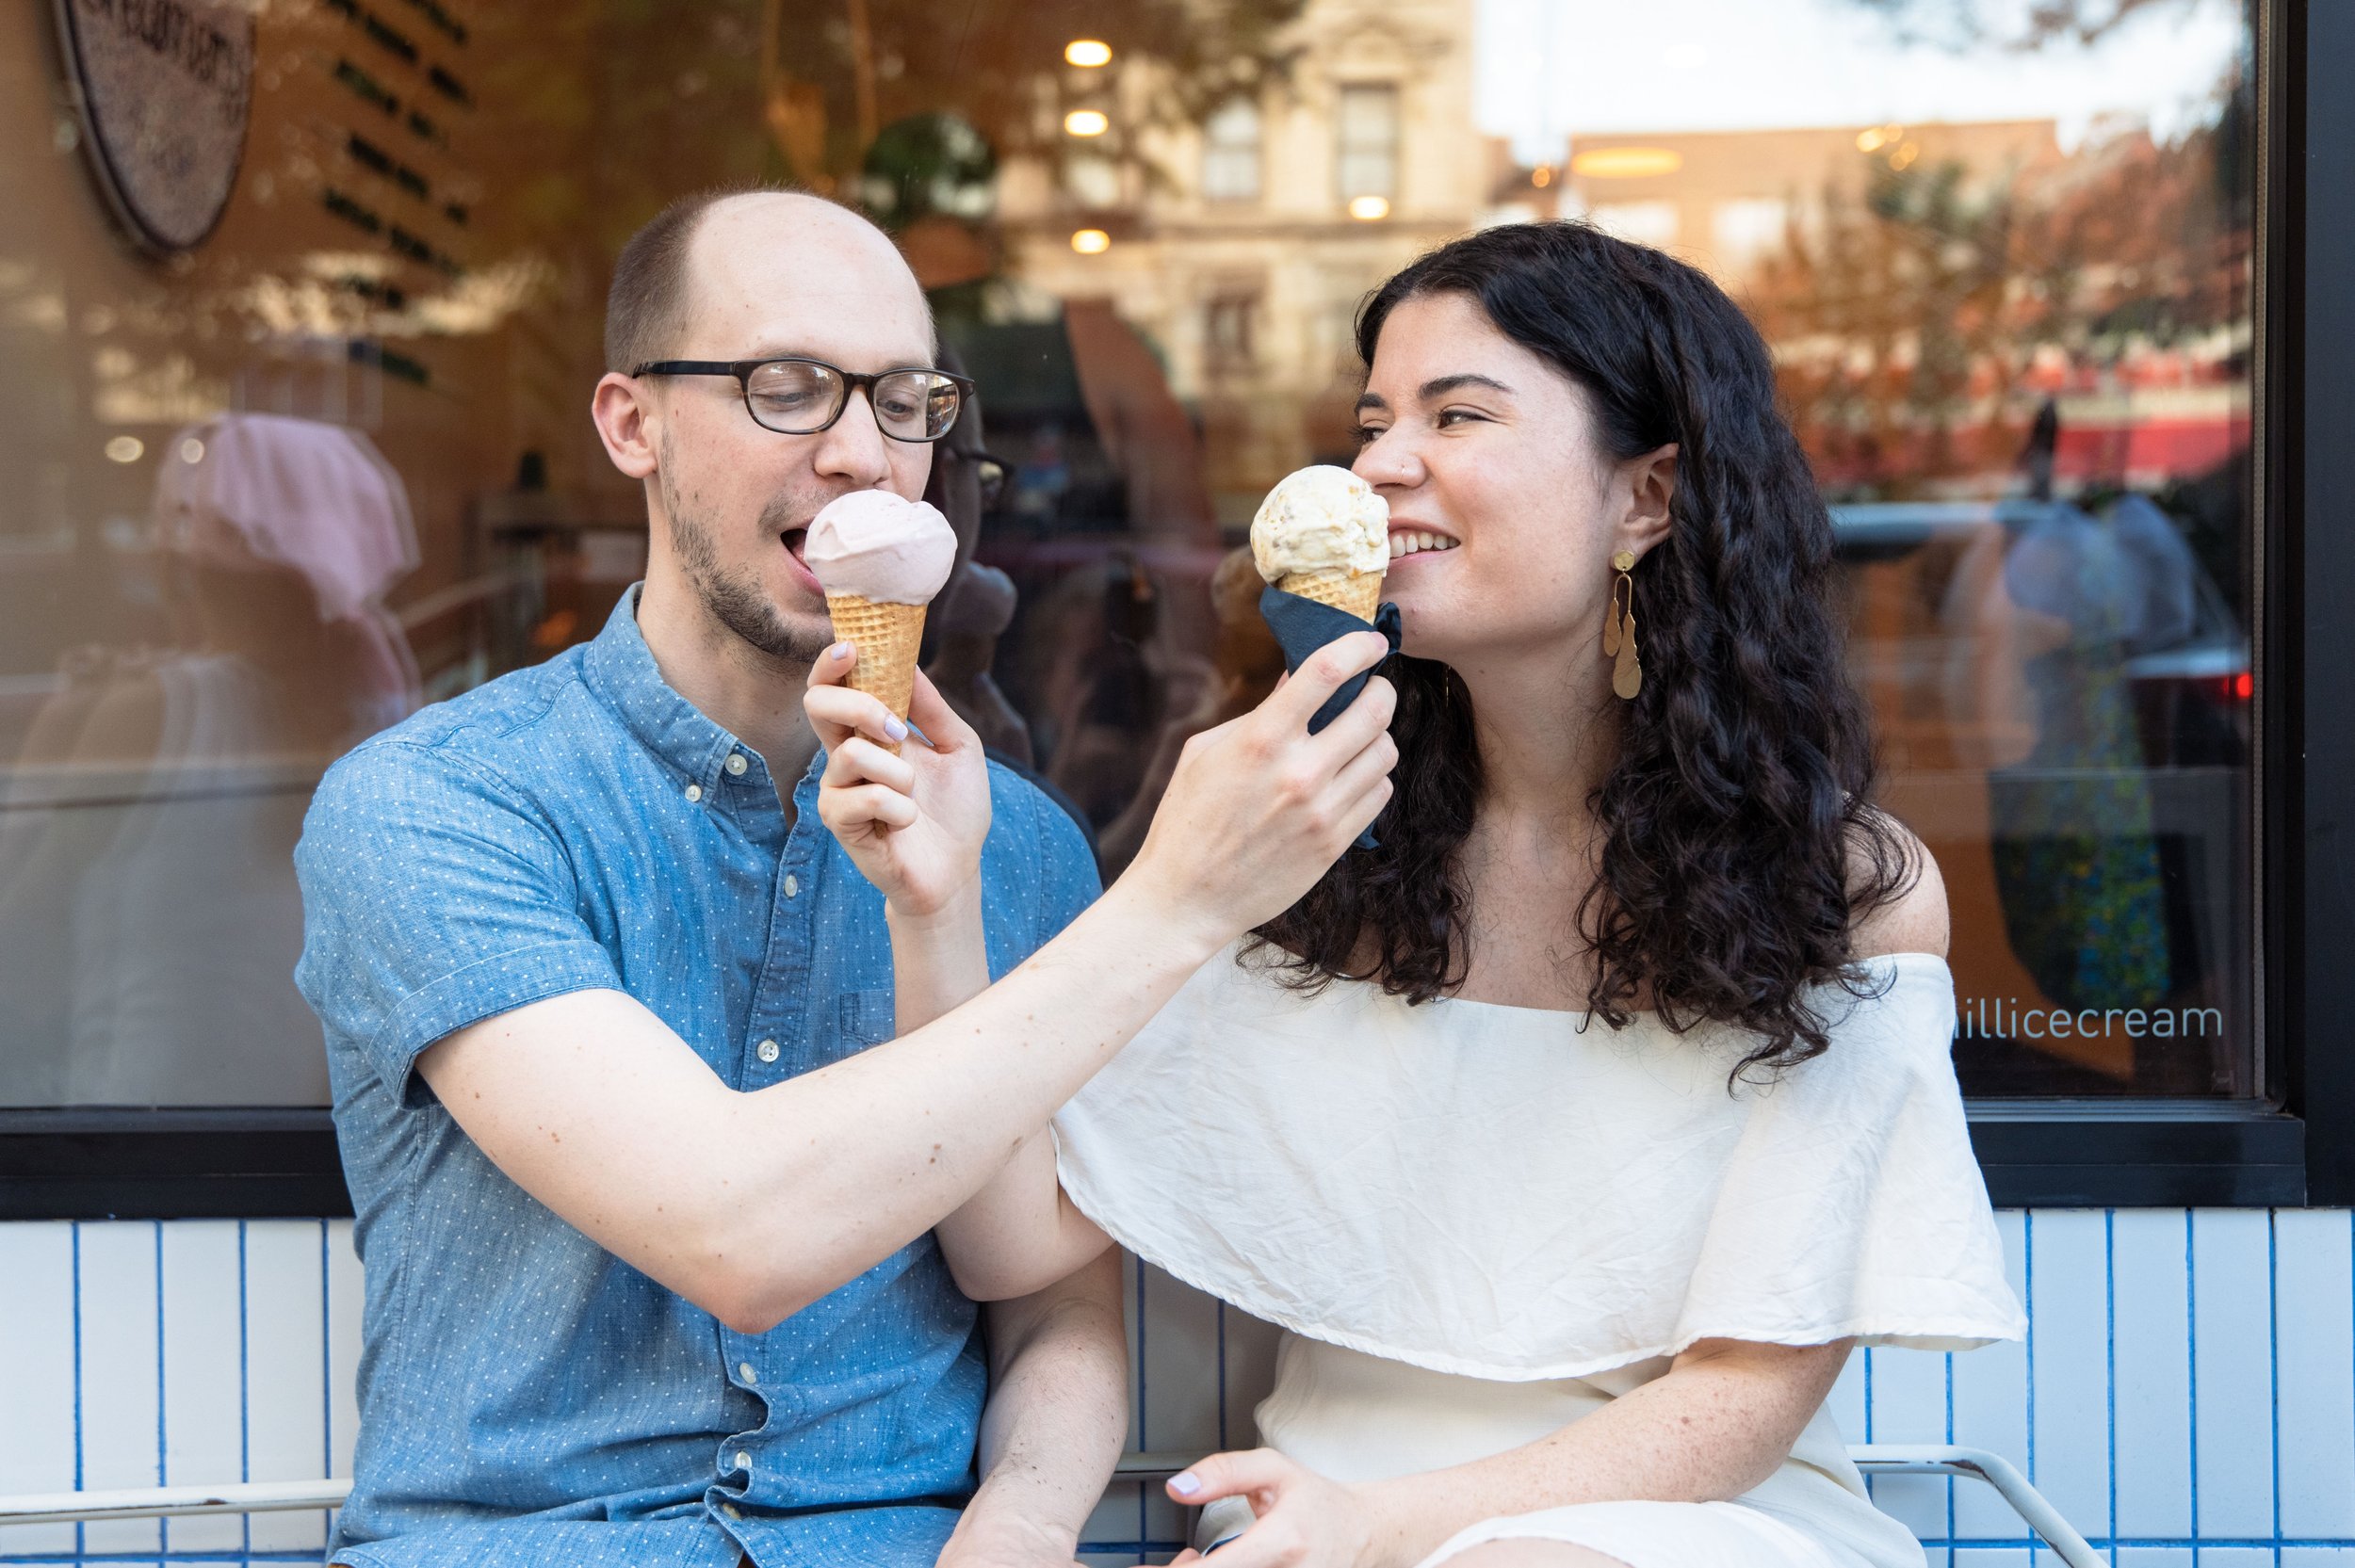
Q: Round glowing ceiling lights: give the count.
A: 4